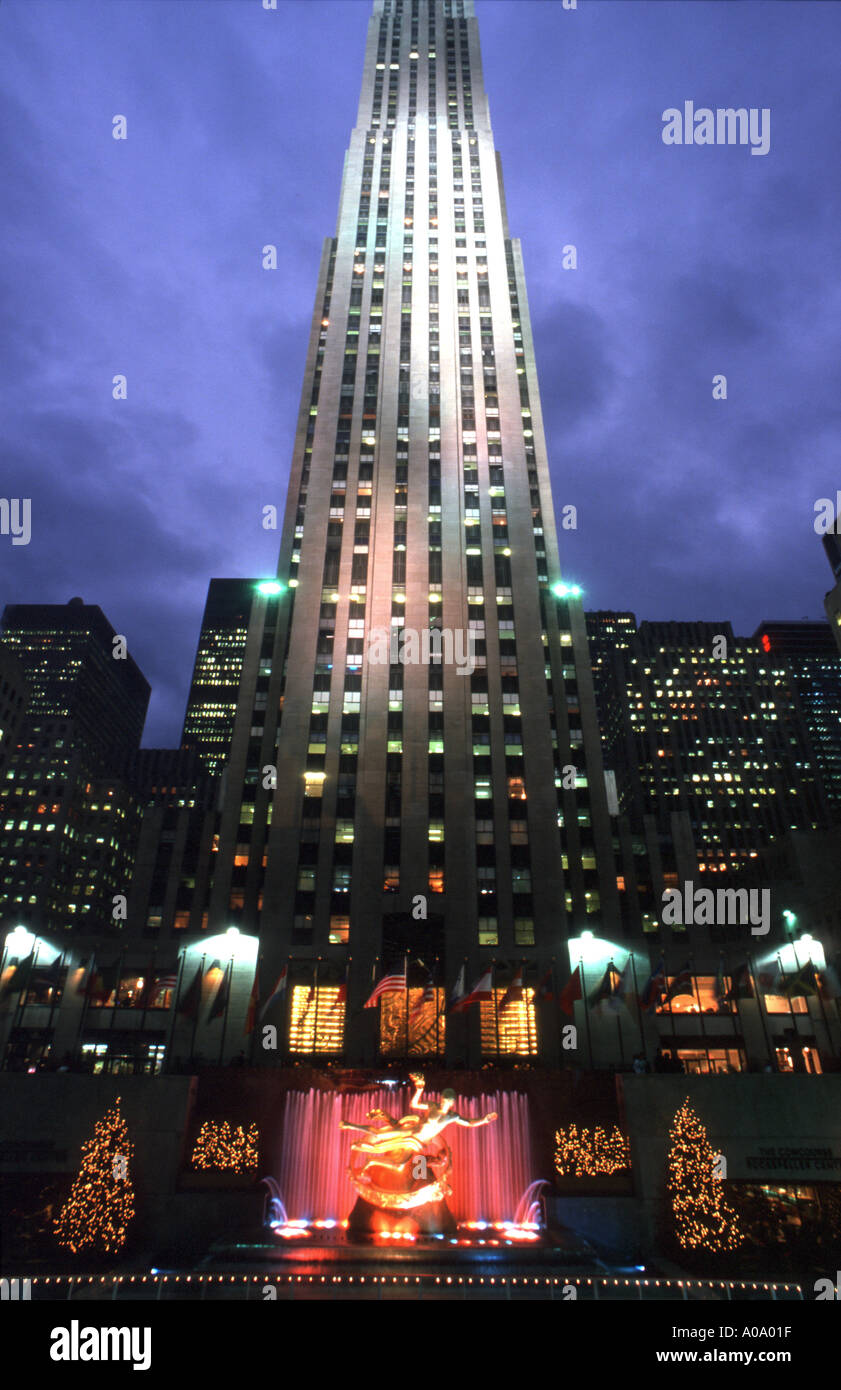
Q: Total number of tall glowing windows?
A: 3